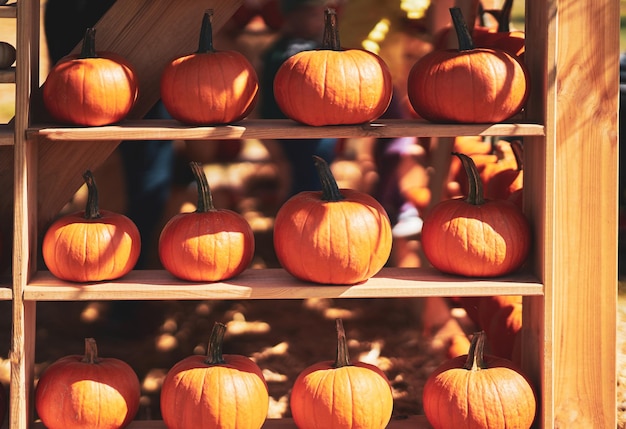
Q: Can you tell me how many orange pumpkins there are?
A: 12